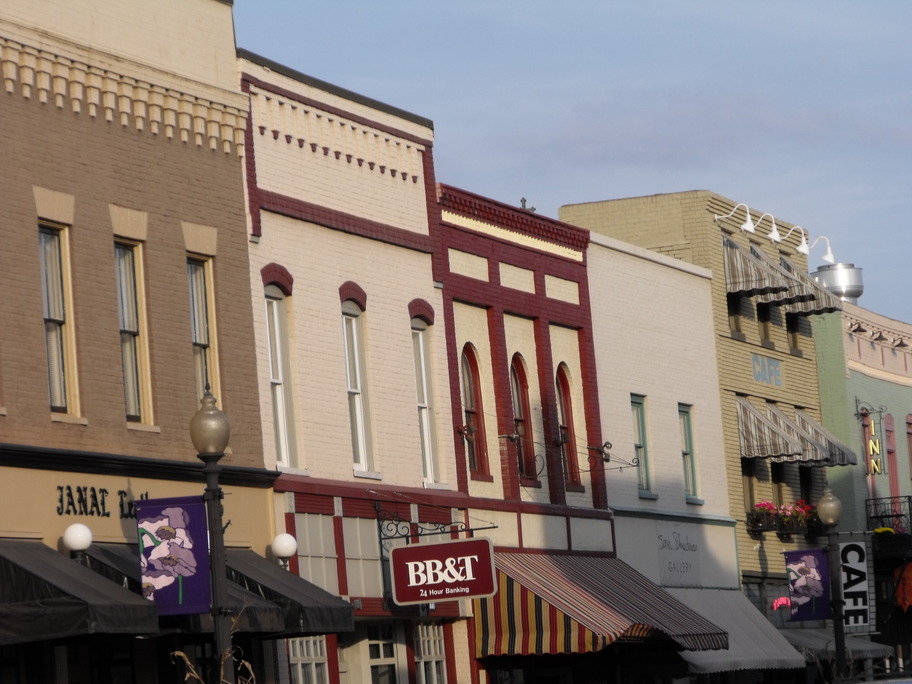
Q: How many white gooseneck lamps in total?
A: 4